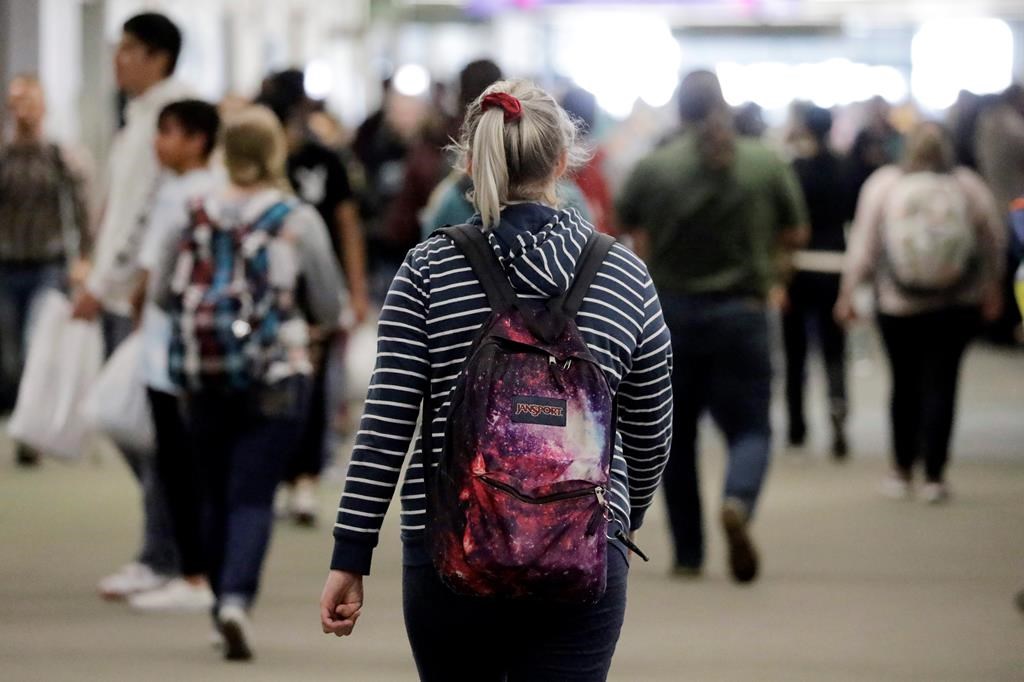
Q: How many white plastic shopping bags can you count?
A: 2